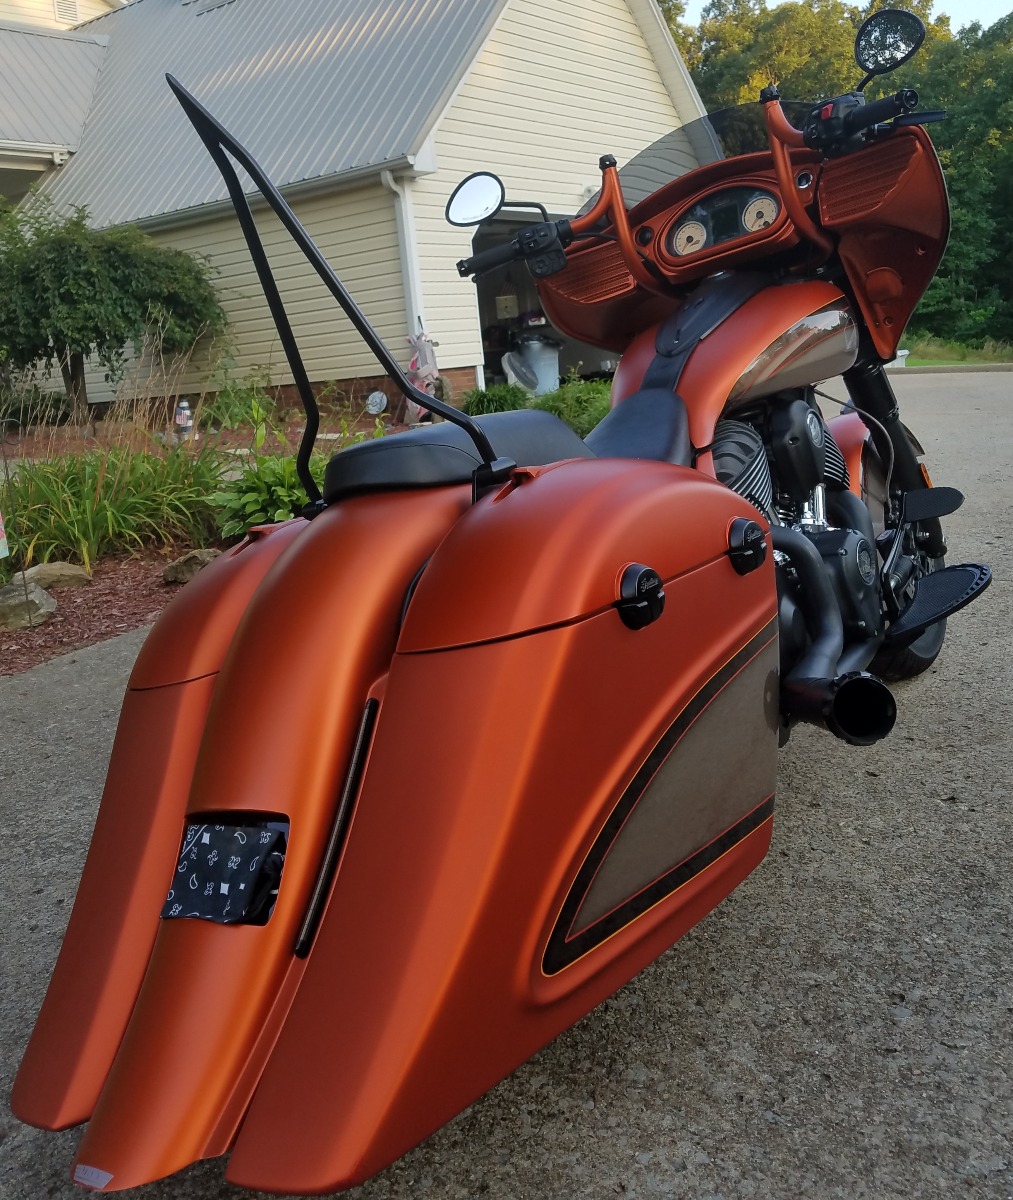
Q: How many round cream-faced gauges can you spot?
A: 2